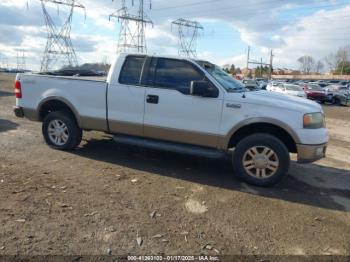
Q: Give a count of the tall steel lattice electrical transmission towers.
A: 3